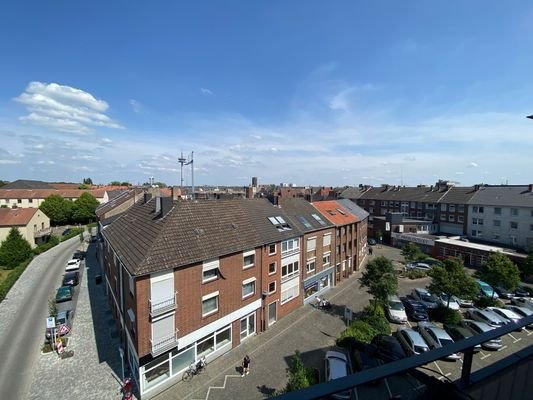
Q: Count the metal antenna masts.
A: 2